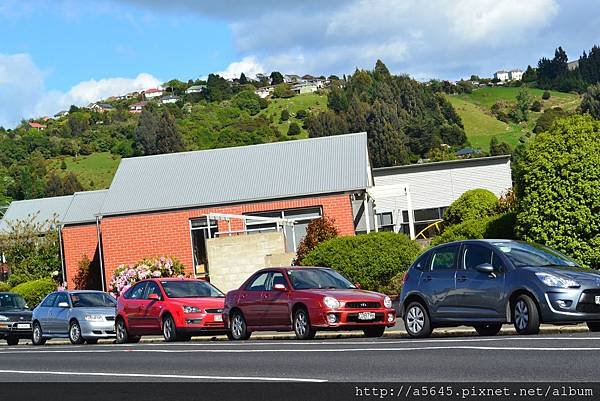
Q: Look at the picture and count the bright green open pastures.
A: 3